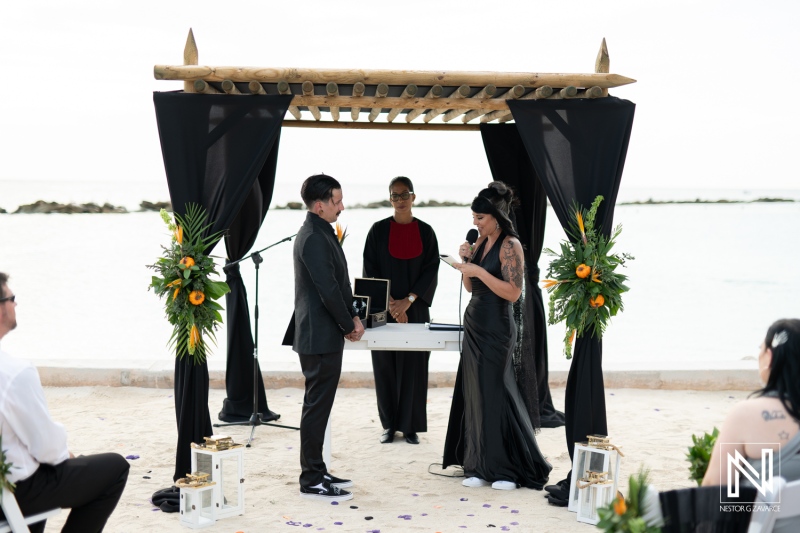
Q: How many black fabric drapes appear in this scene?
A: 4